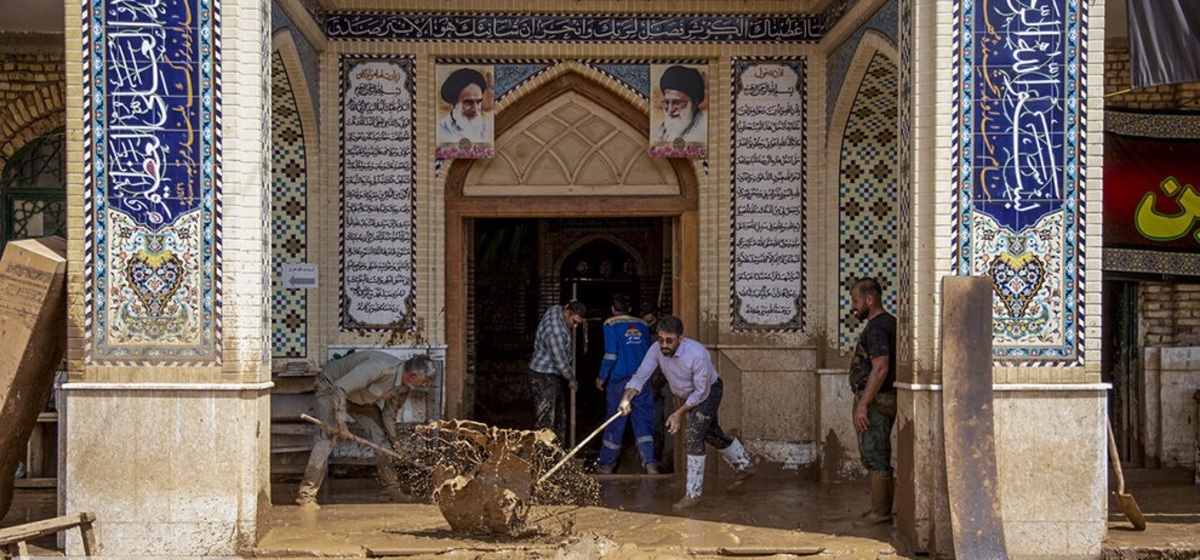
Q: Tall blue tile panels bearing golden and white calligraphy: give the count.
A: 2